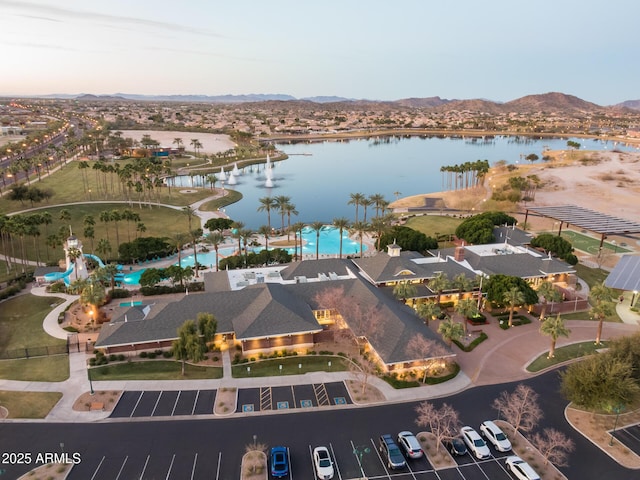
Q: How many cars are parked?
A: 8